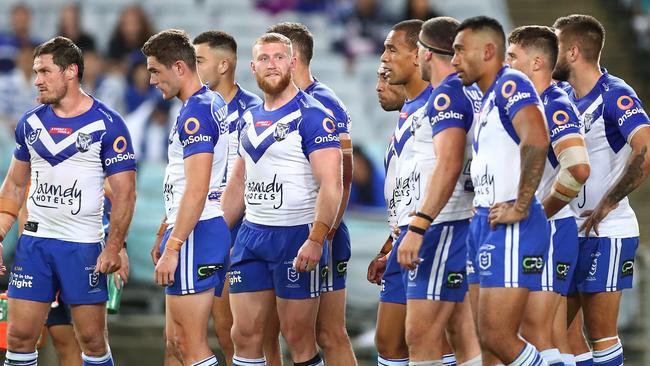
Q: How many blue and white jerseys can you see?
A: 11